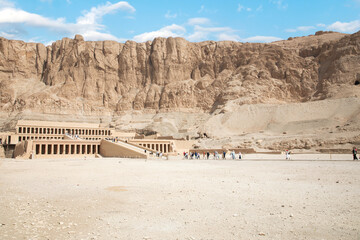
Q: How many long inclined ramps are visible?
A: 2